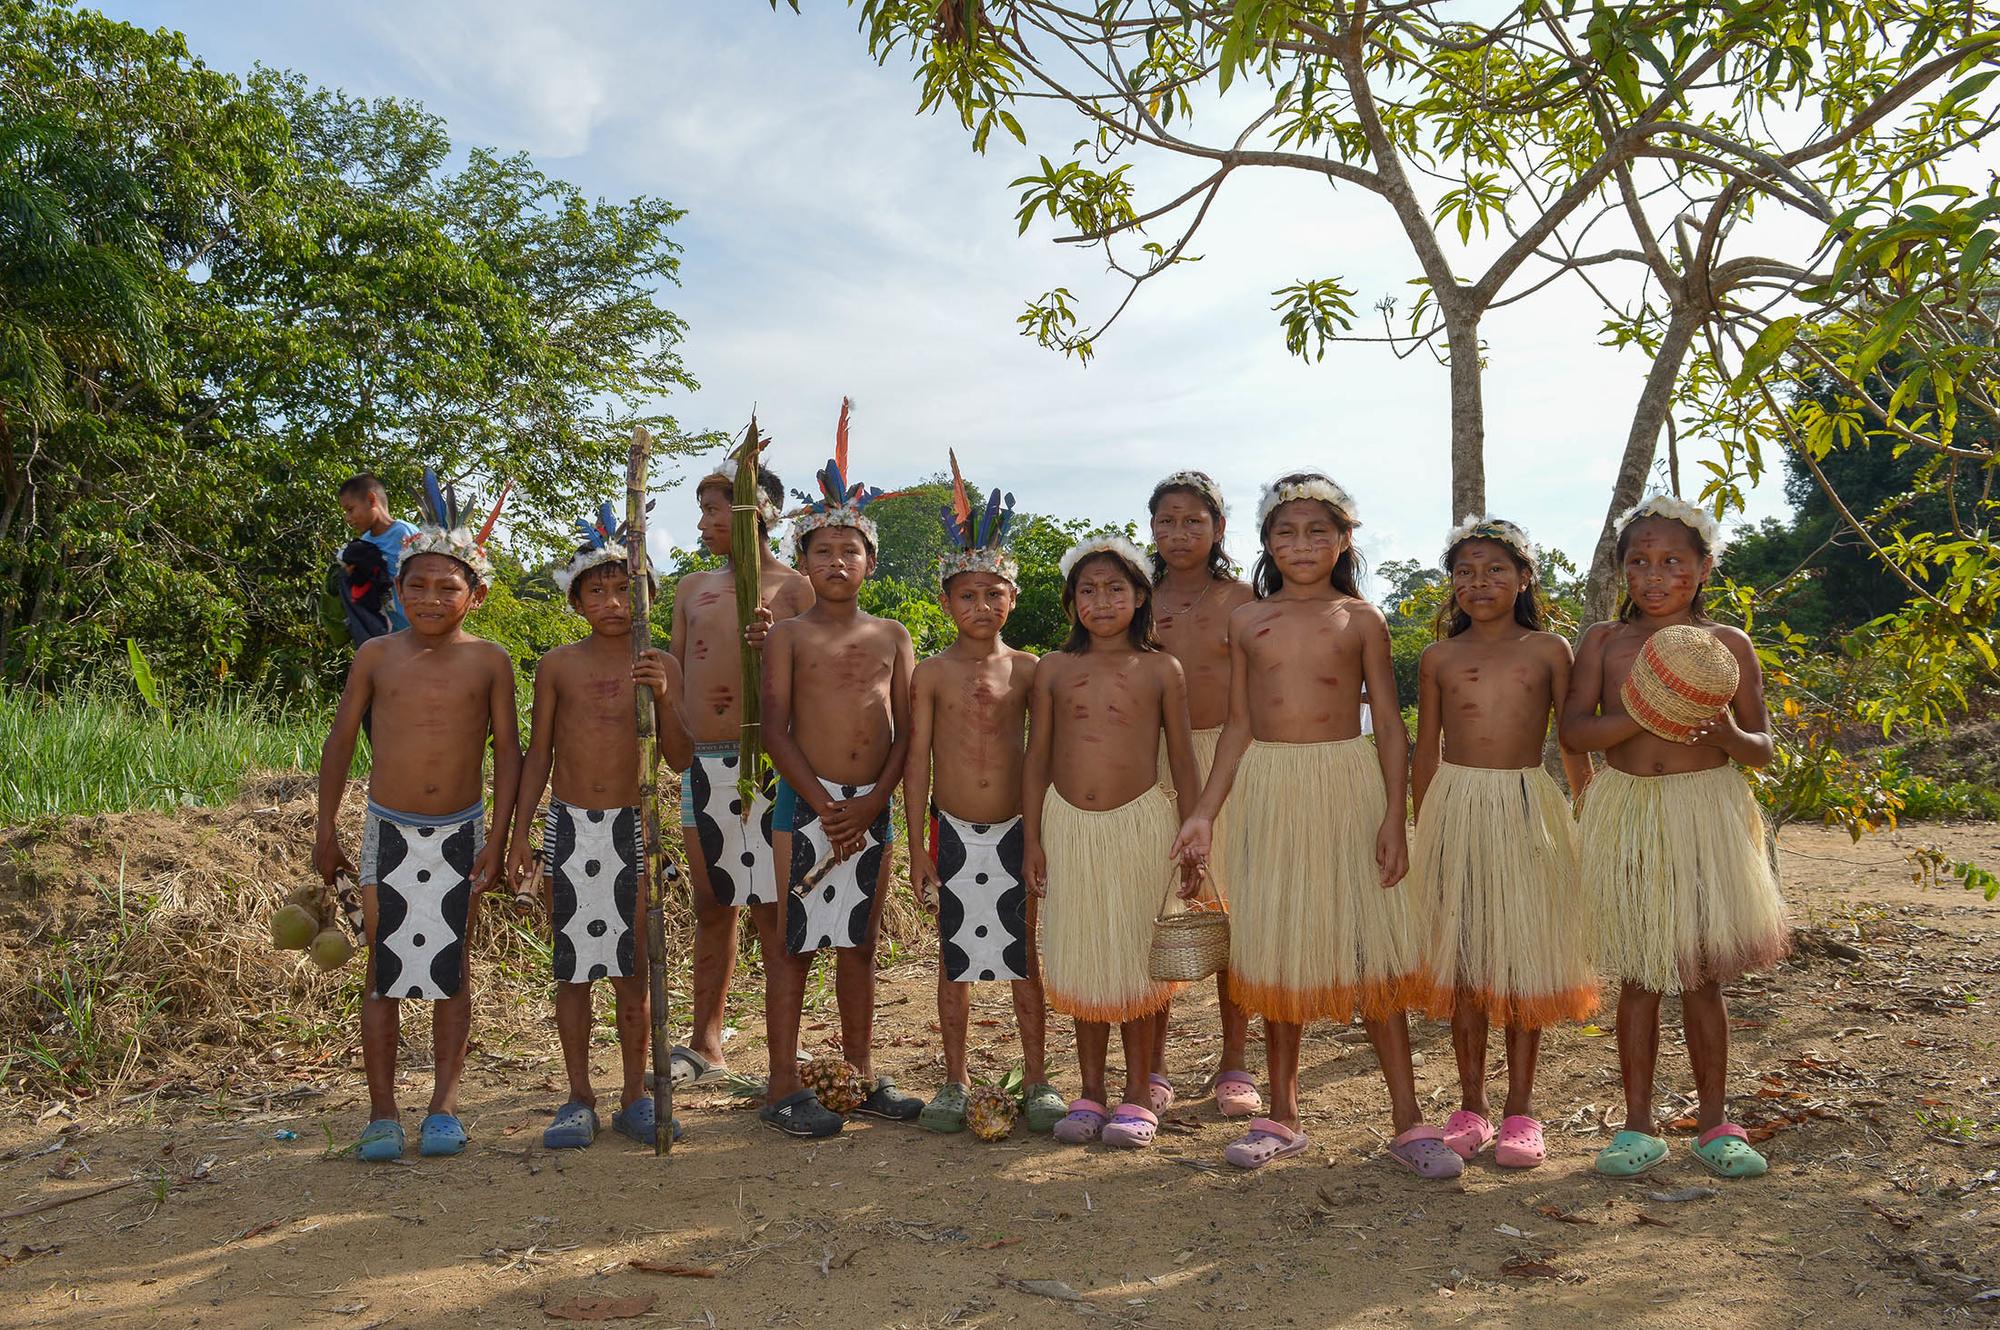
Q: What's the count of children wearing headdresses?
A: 10